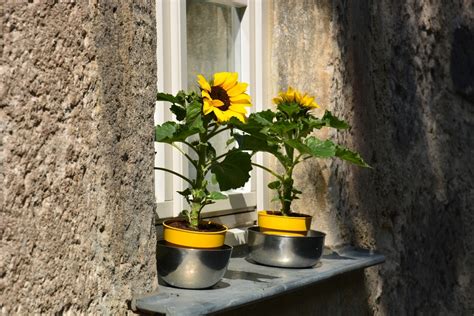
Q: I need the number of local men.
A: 0